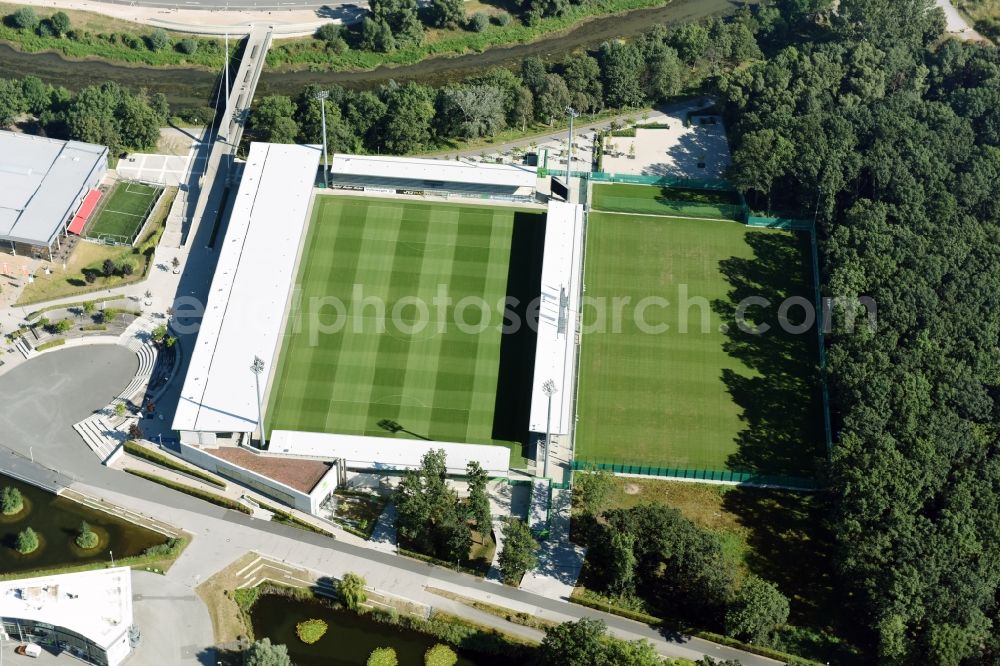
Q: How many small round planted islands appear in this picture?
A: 6